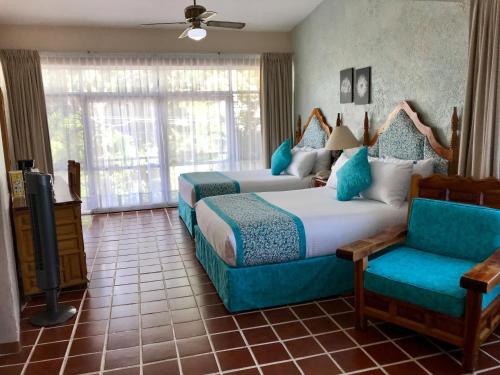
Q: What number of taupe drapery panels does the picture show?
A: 3